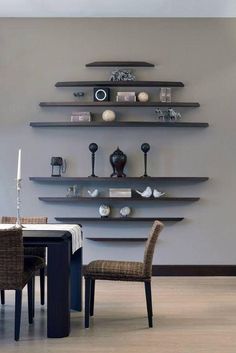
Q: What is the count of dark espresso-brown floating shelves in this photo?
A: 8